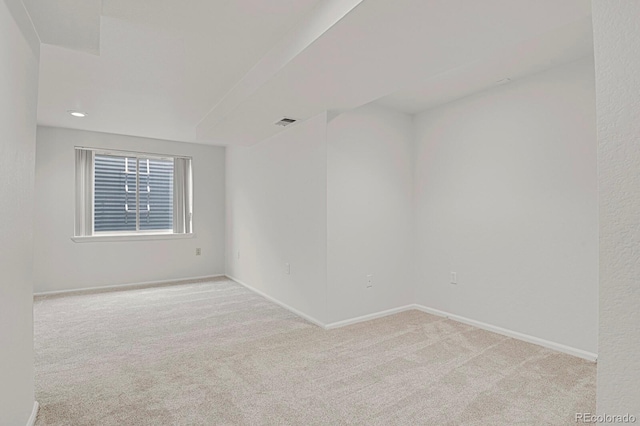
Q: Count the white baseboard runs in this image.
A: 5